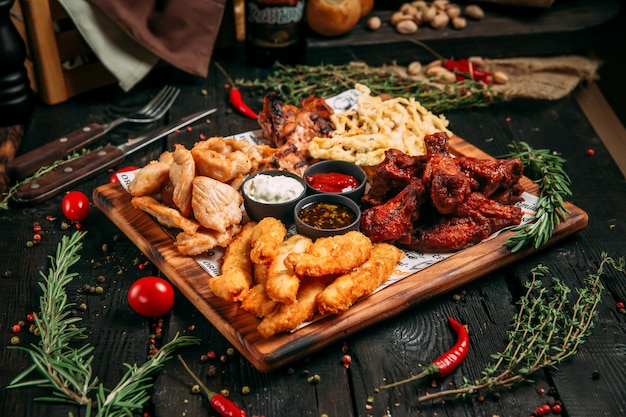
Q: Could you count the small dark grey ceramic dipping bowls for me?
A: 3